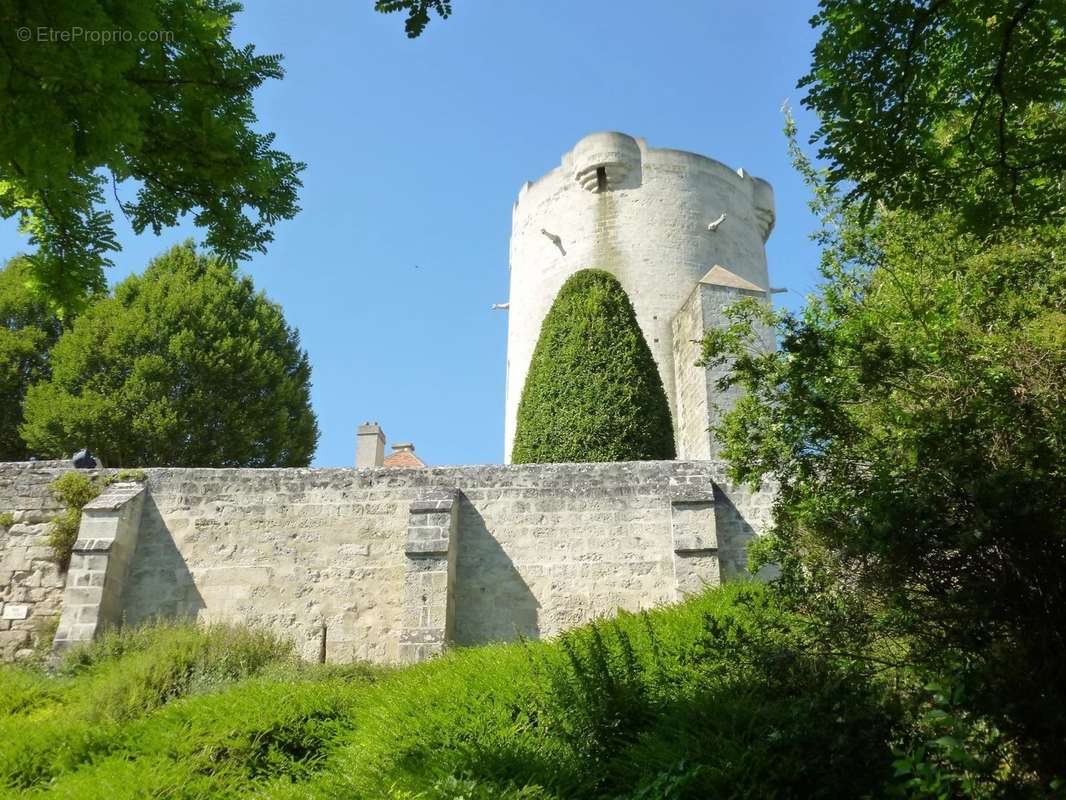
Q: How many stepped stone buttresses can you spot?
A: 3